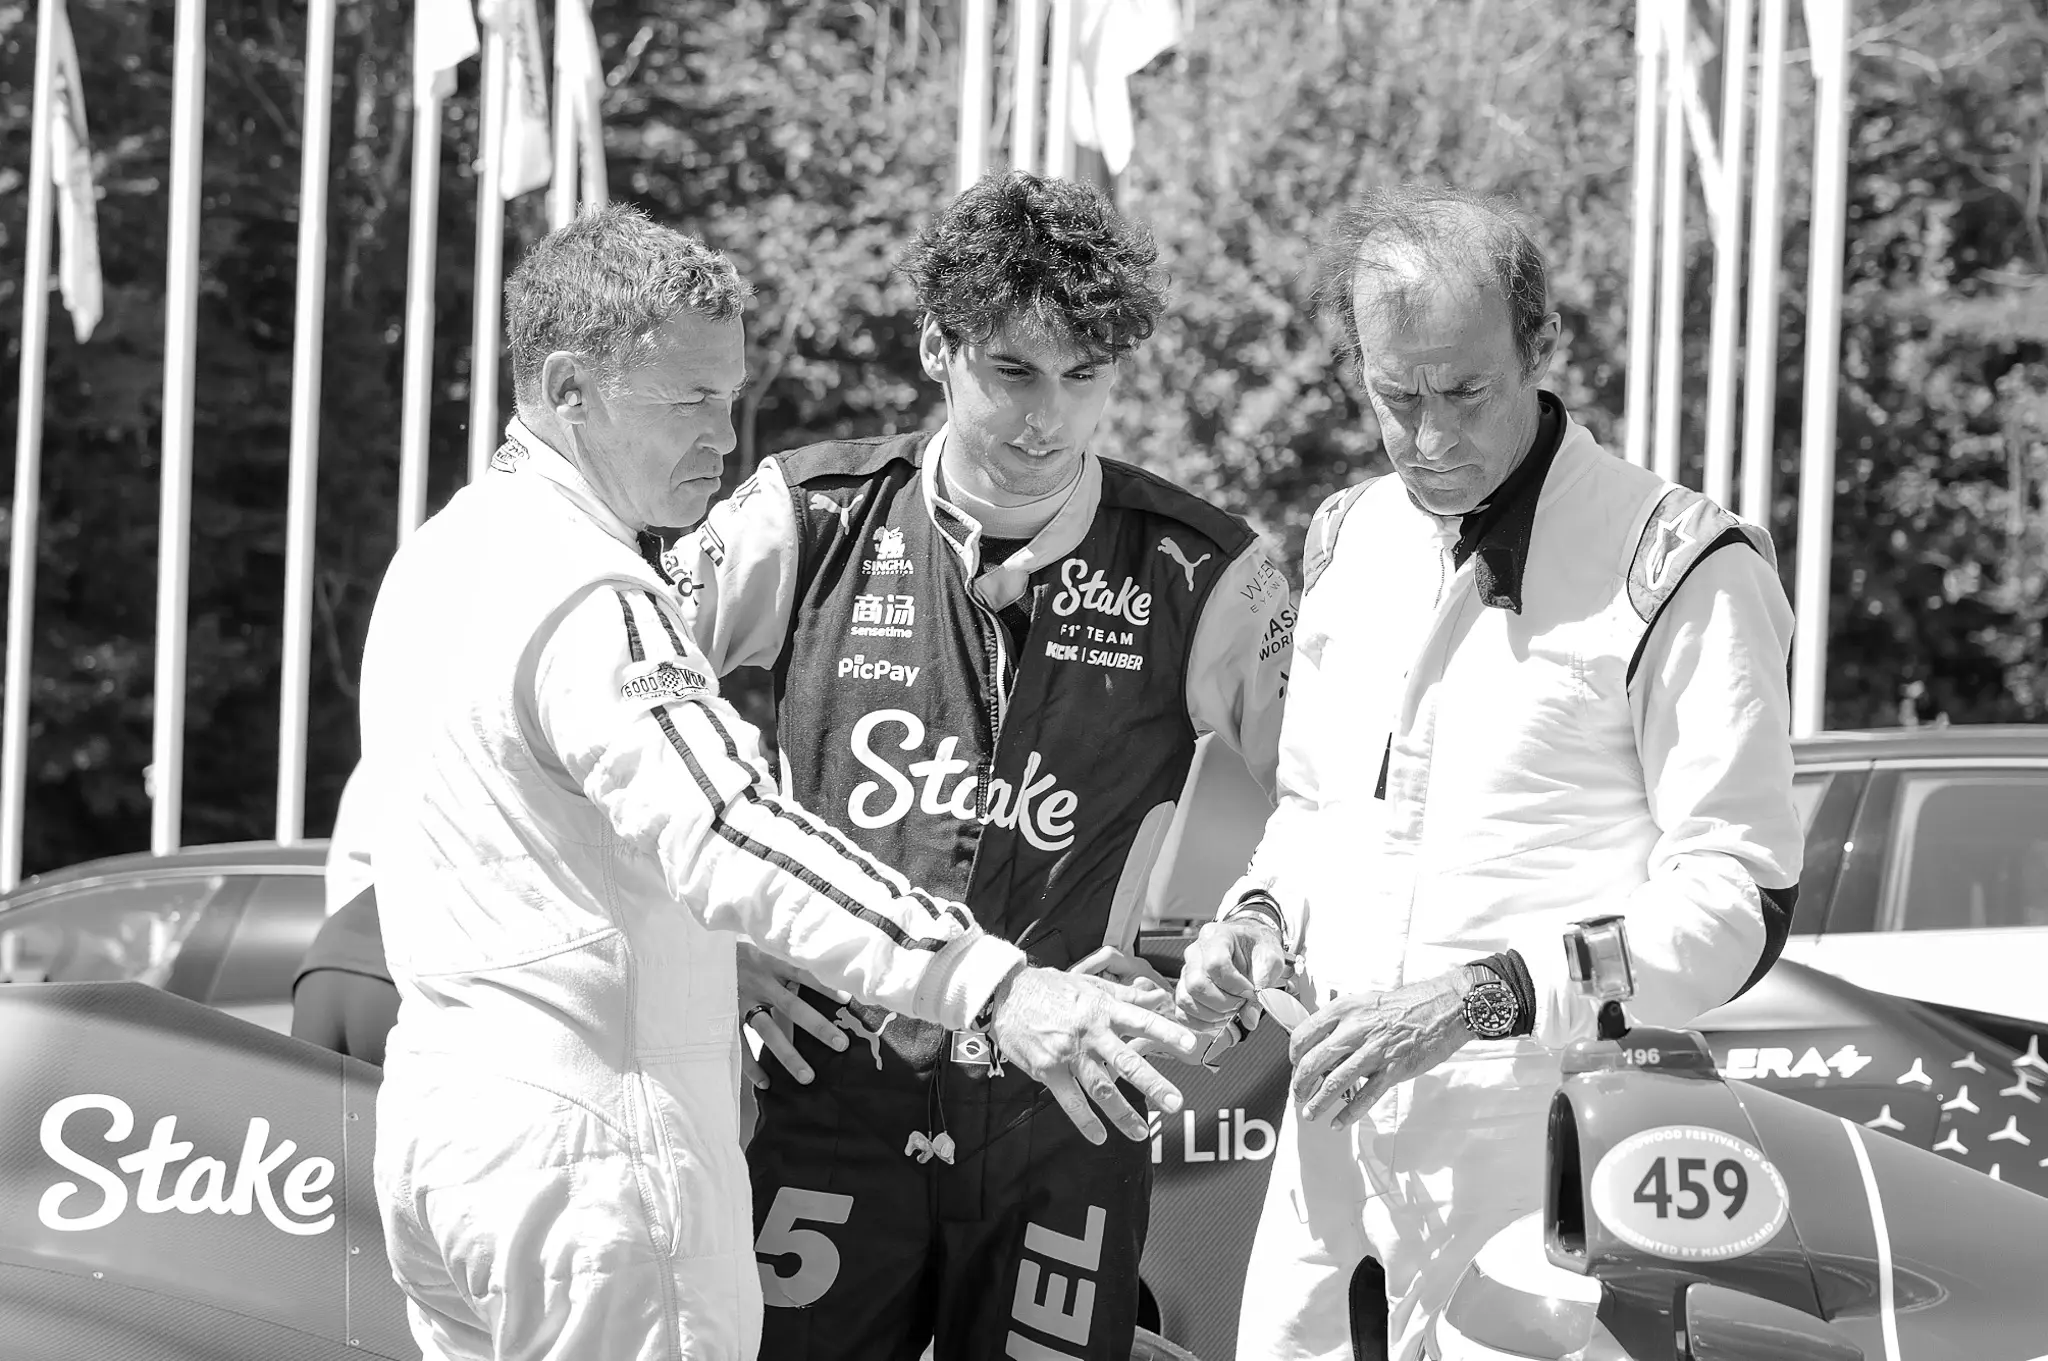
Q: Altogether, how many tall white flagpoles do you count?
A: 14